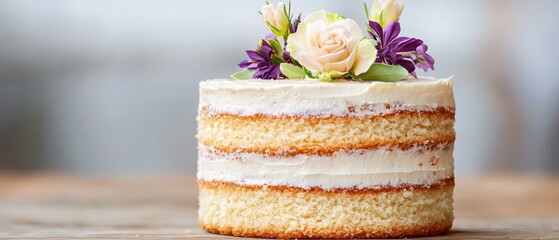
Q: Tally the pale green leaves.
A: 3